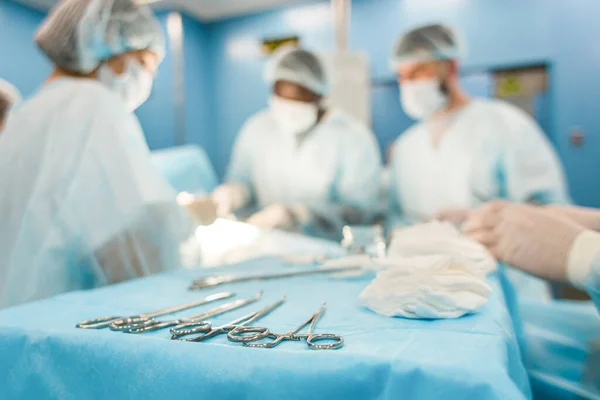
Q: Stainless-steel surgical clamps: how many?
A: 4